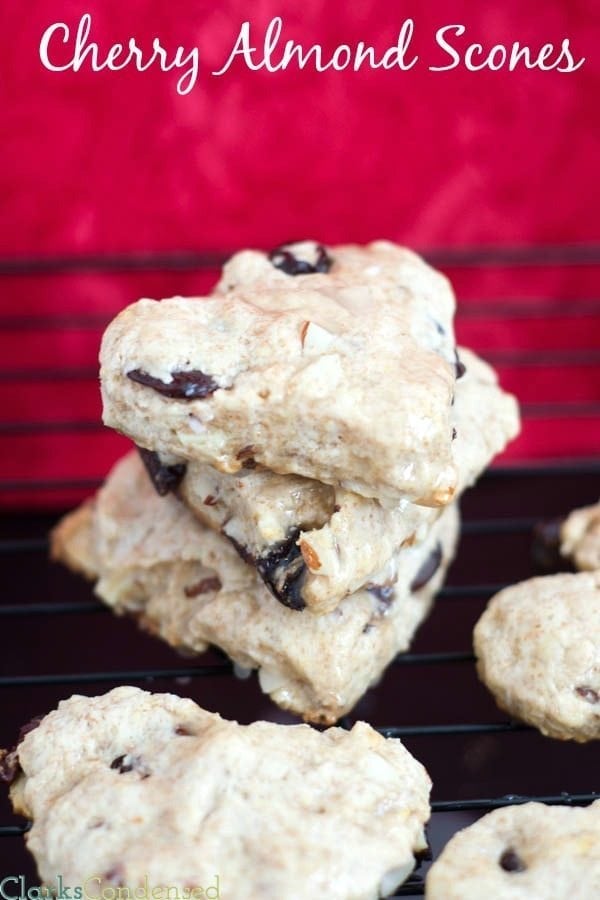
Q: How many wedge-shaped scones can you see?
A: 3